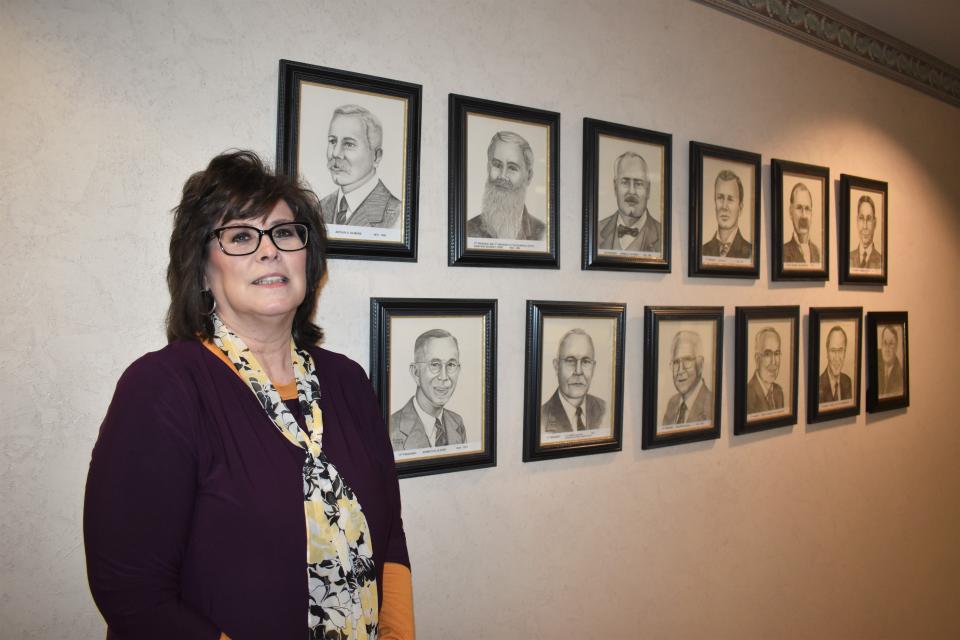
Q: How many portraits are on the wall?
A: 12